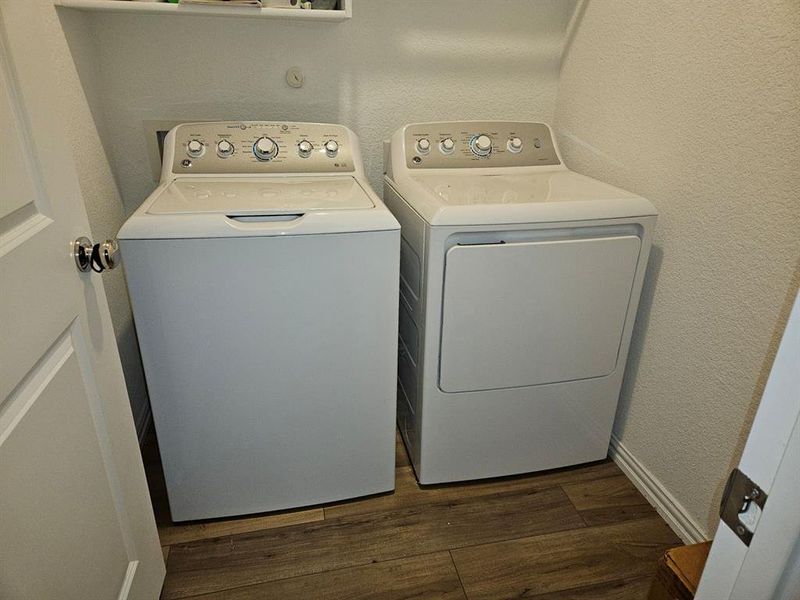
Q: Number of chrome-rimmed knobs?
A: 9